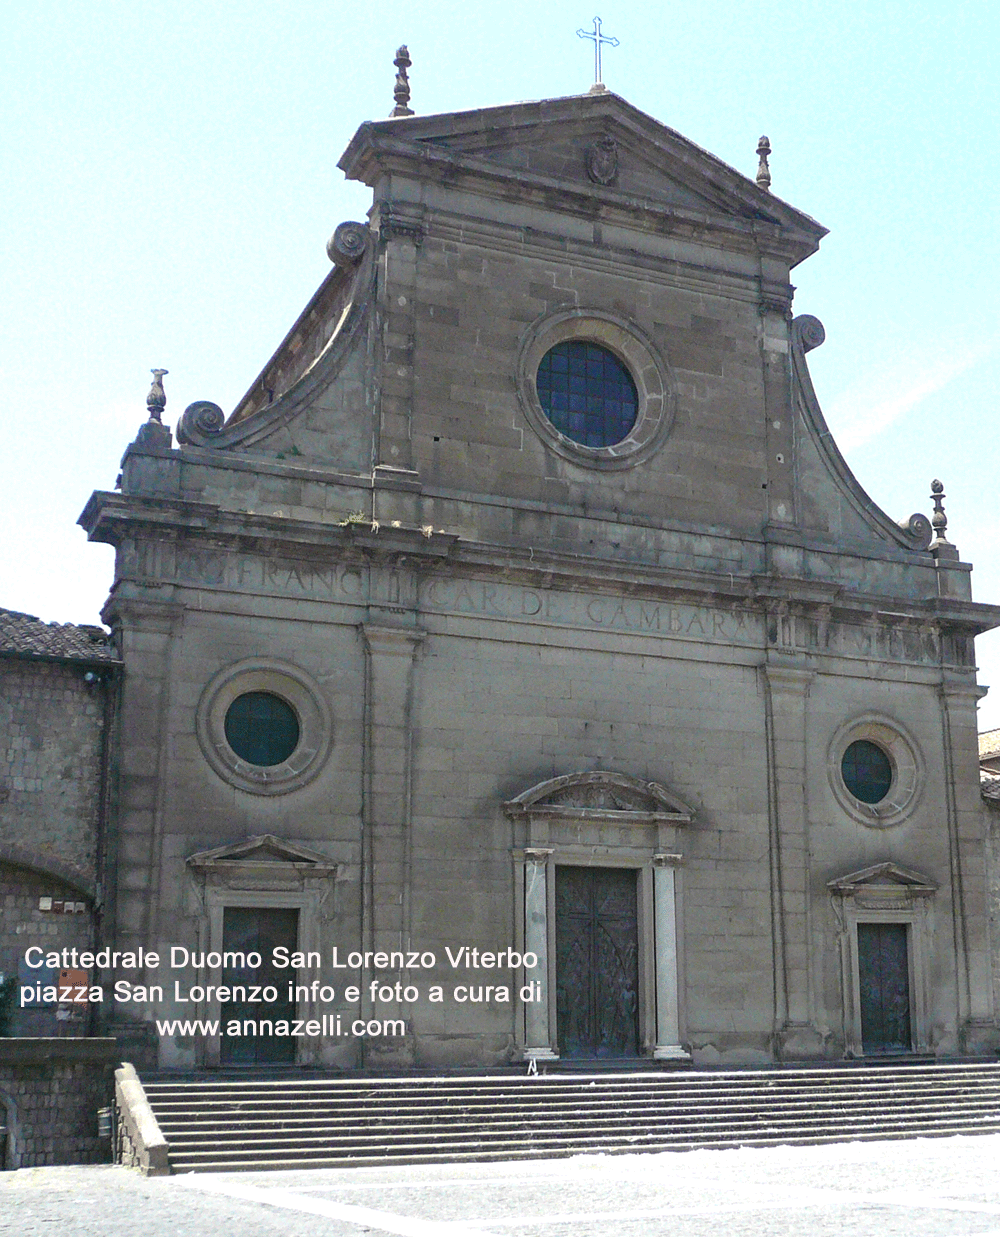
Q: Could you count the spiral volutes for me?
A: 4